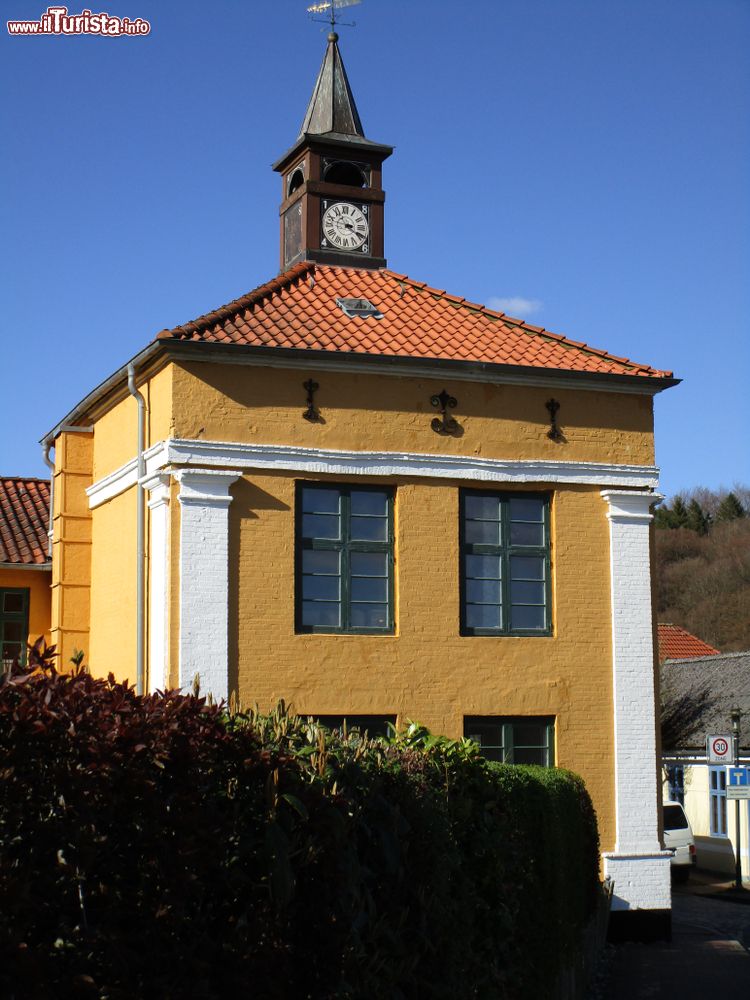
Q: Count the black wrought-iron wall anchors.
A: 3